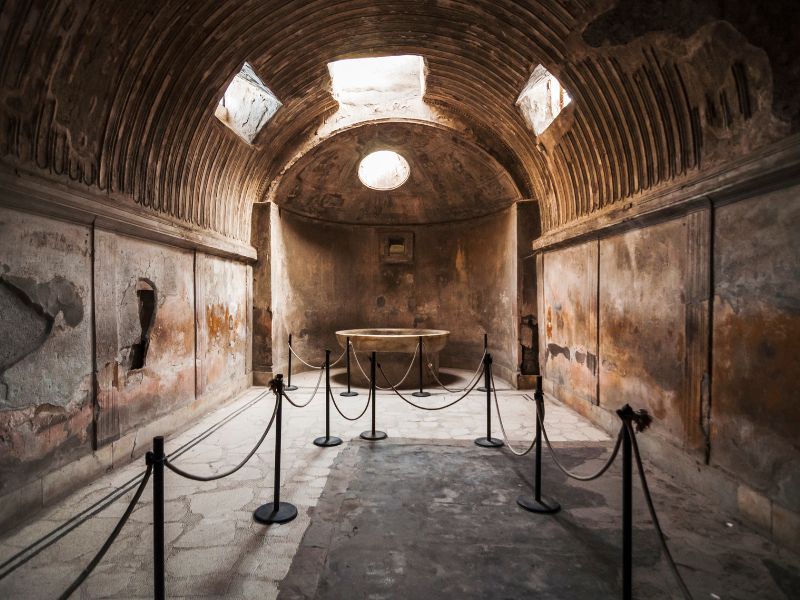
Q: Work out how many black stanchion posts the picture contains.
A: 11